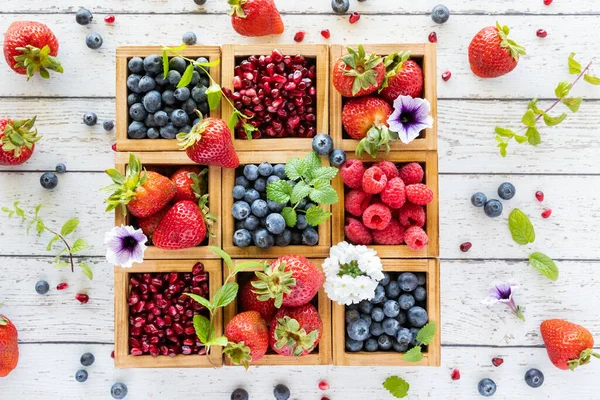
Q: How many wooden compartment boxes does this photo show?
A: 9